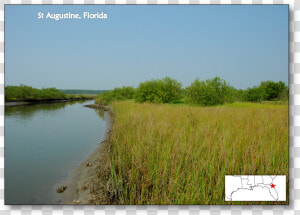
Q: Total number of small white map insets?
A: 1